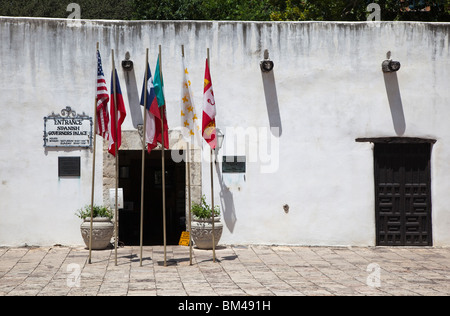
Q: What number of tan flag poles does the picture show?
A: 6